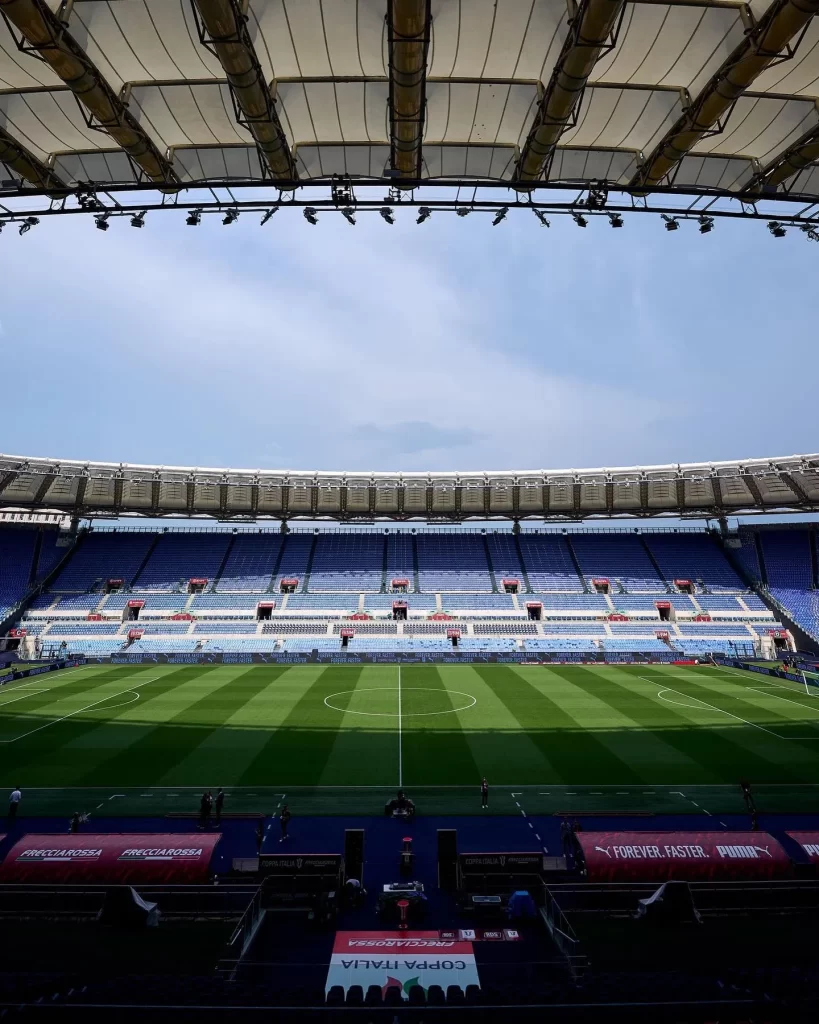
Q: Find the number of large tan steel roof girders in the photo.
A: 7